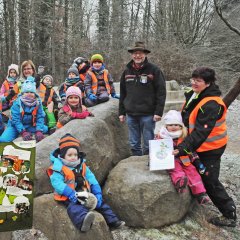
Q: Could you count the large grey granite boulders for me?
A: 3